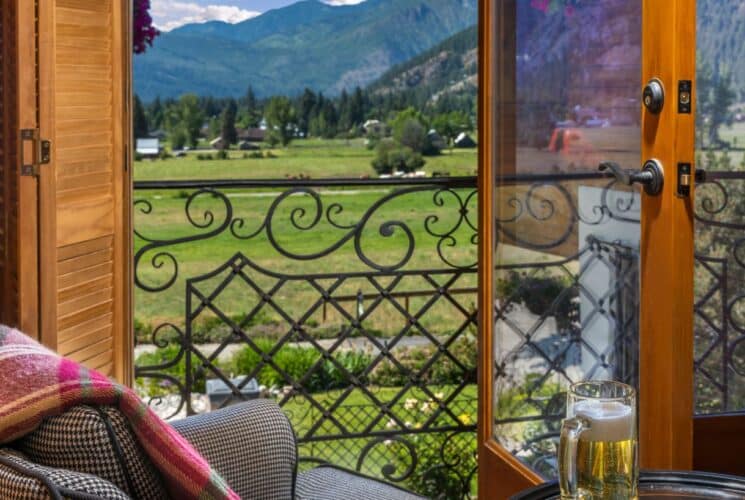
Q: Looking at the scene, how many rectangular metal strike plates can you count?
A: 2